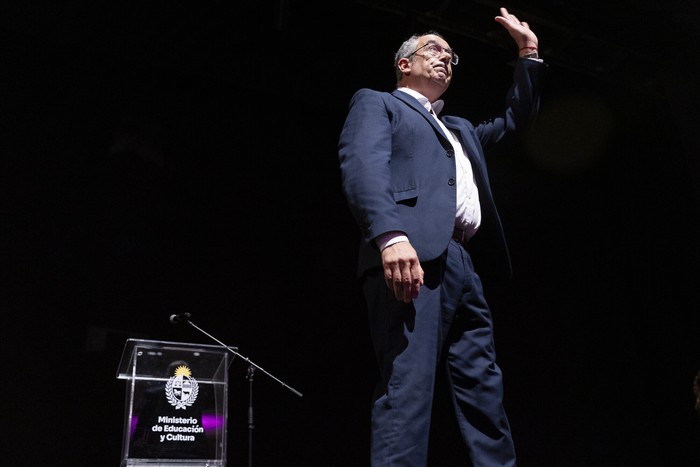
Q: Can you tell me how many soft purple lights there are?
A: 2